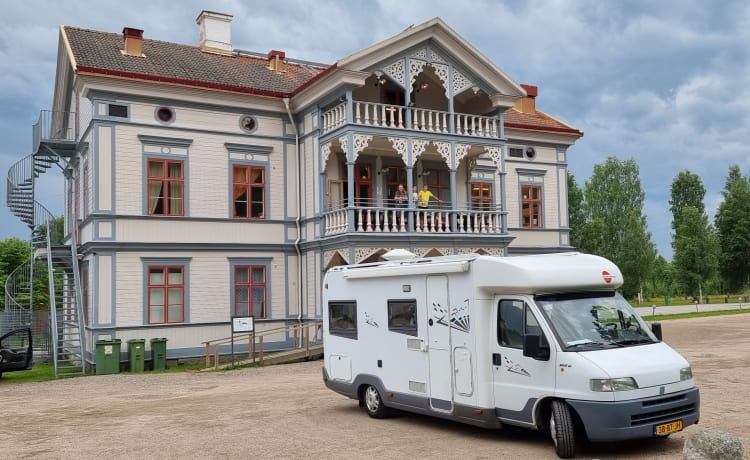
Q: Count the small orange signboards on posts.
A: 0